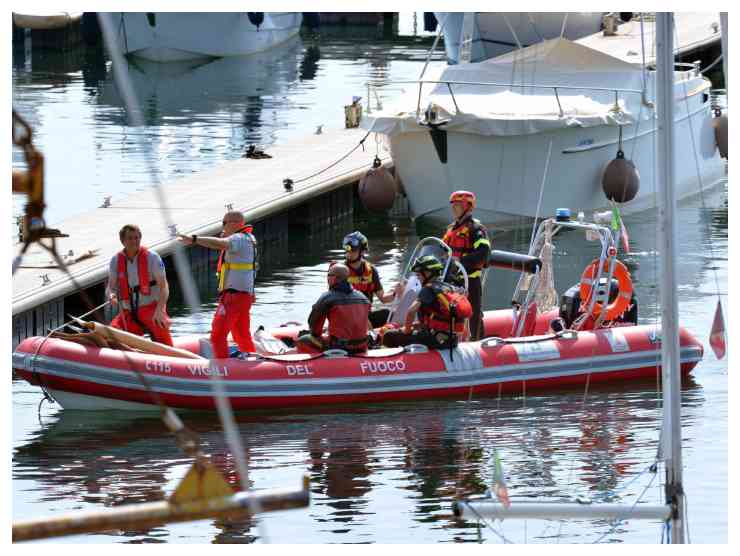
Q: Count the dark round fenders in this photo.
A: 3